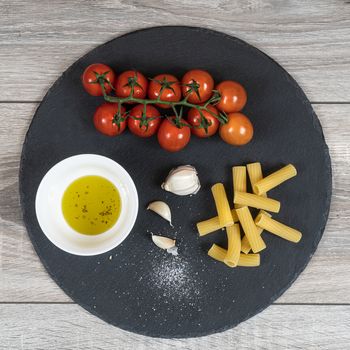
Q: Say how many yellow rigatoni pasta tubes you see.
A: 11